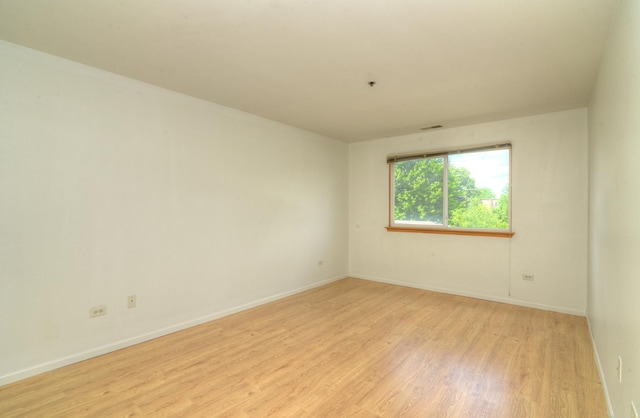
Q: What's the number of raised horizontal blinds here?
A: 1